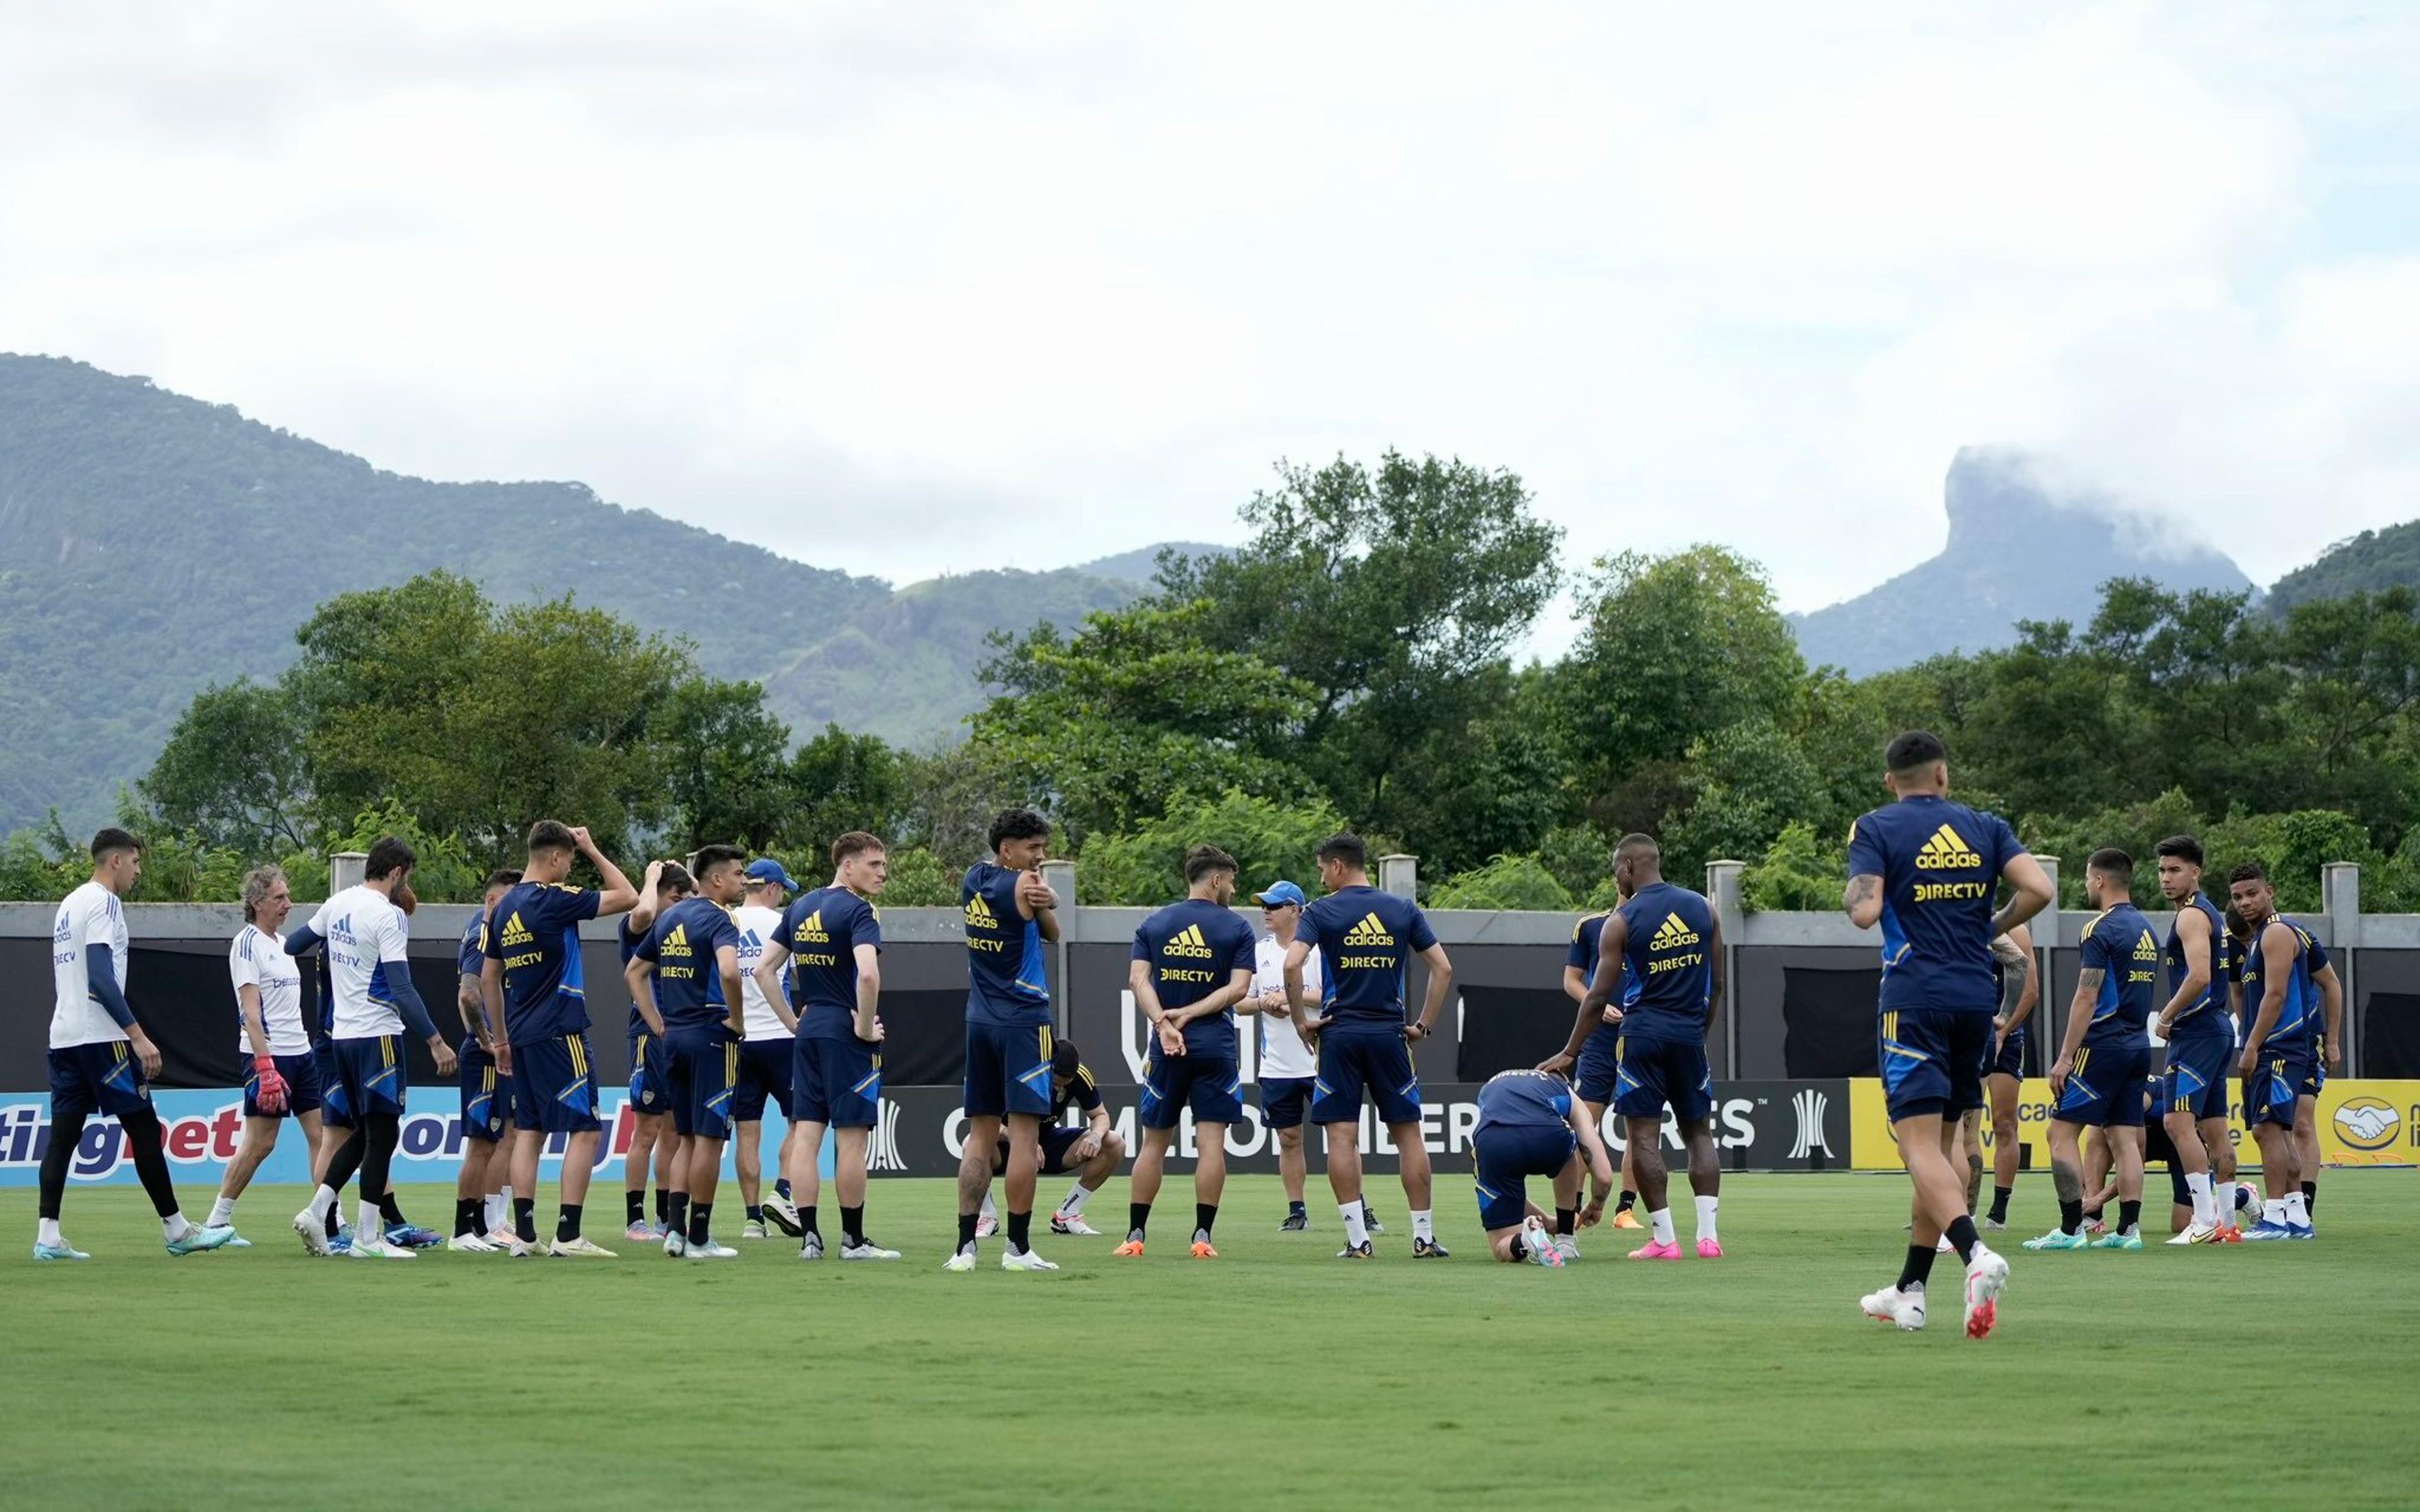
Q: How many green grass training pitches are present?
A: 1